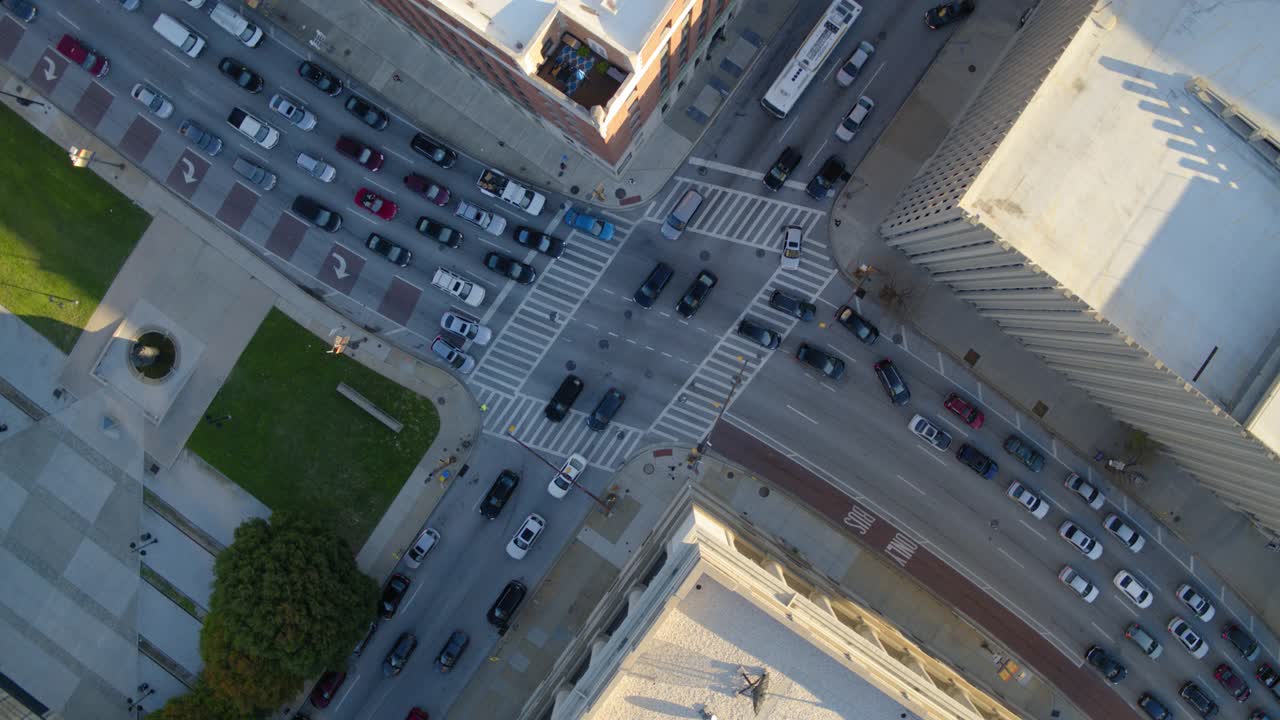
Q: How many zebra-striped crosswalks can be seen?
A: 4